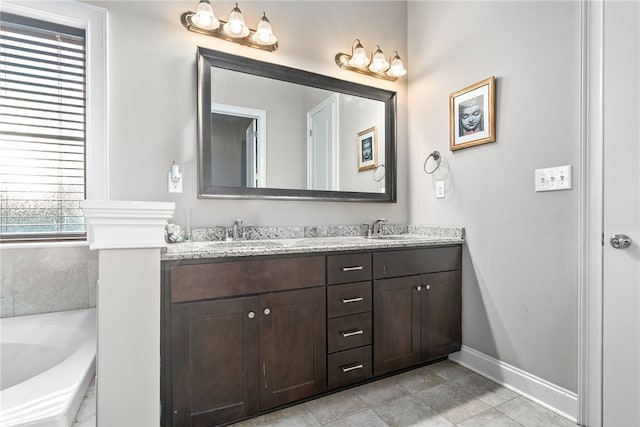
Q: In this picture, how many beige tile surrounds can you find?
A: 1